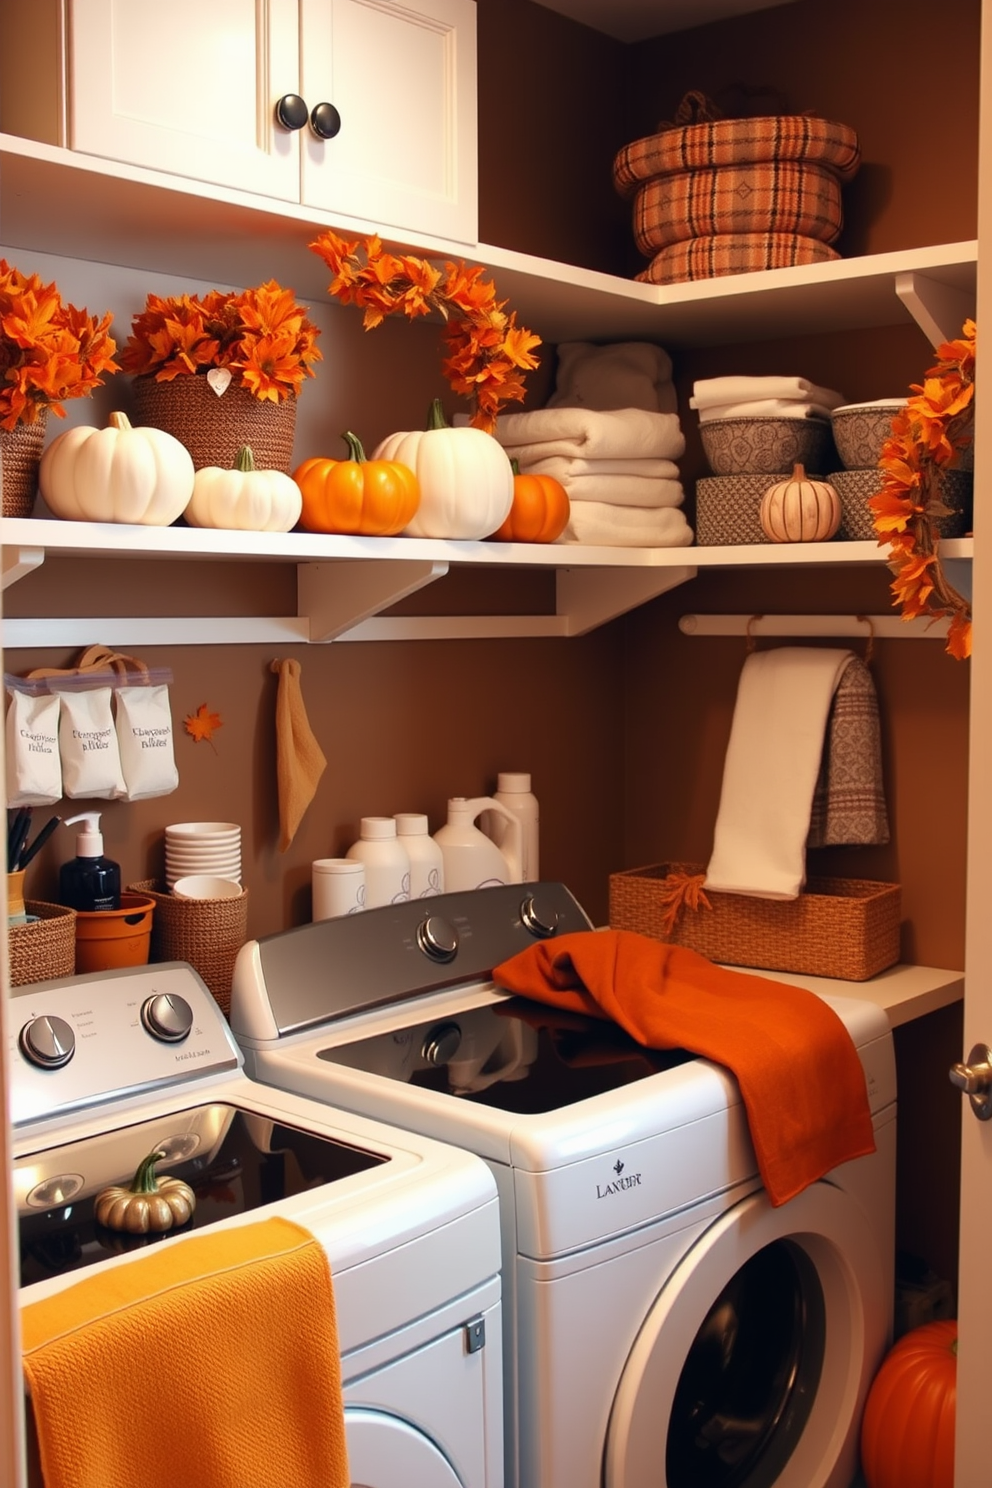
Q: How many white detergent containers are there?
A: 5